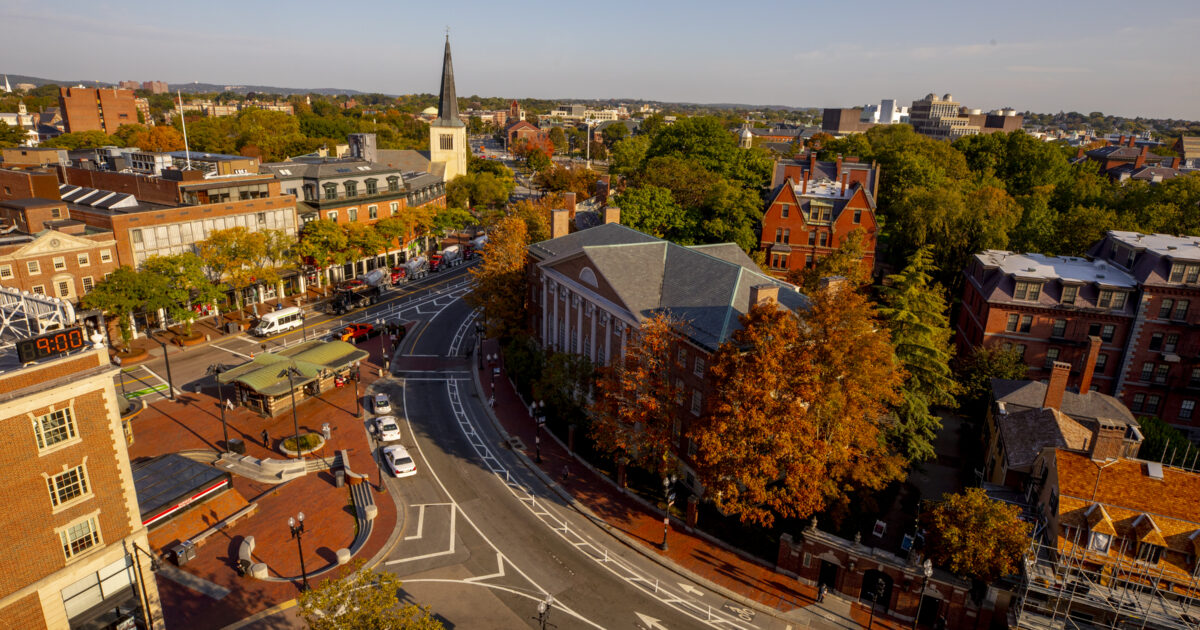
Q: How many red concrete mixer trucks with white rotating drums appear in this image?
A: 4